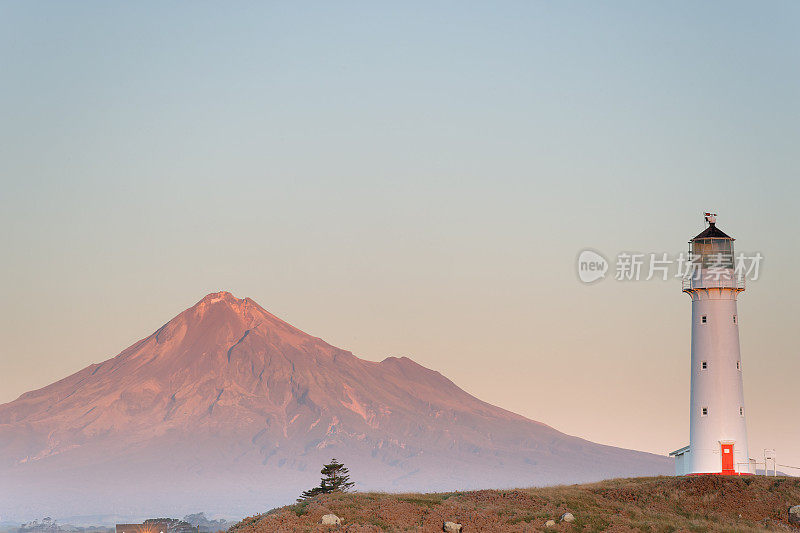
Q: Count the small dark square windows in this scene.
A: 6